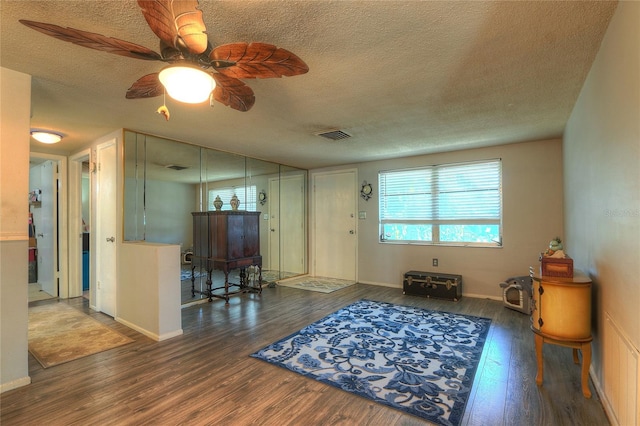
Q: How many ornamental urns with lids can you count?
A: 2